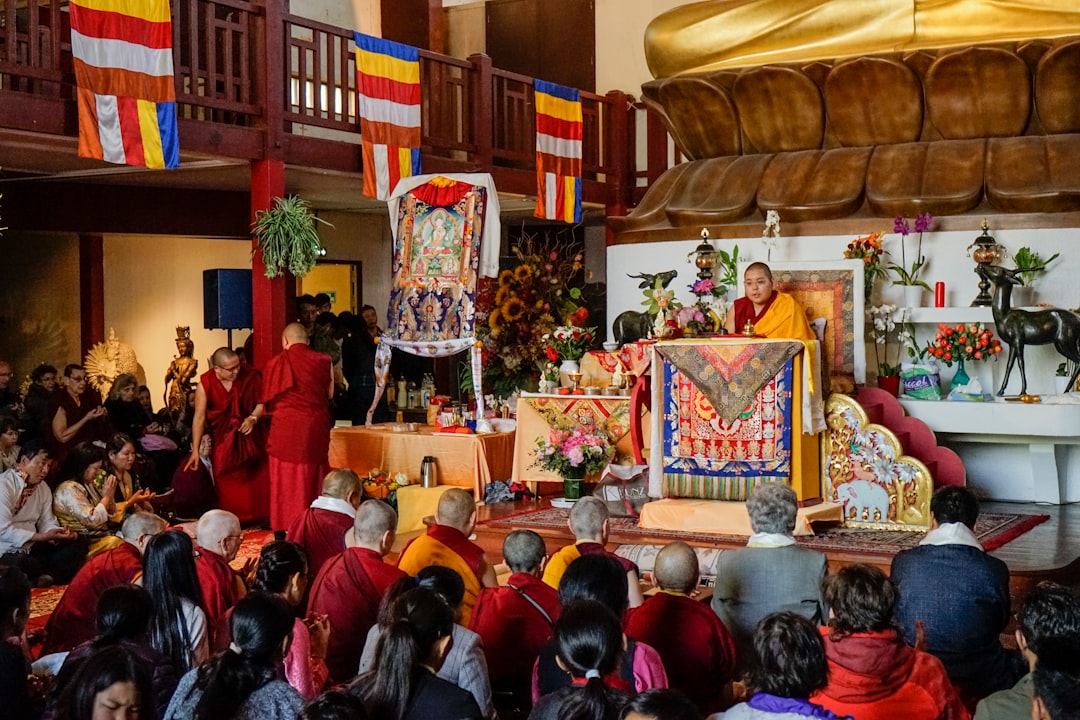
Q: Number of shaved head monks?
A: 11